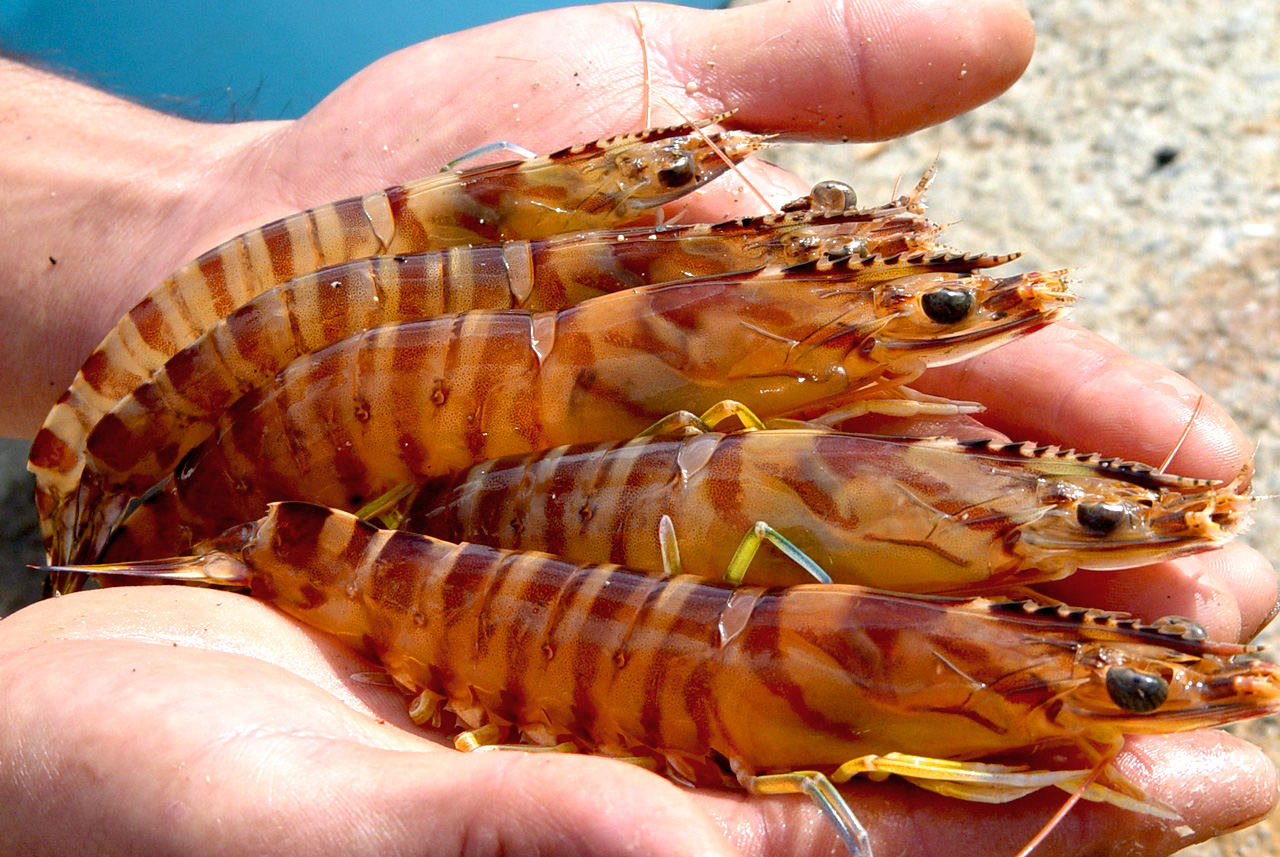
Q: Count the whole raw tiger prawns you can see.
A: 5